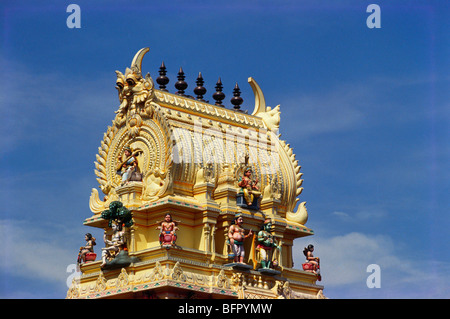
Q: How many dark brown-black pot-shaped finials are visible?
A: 5